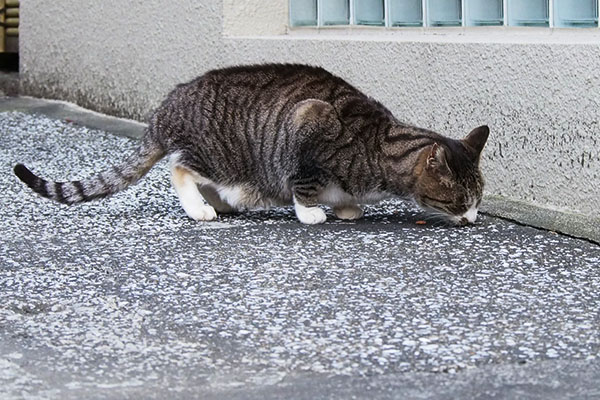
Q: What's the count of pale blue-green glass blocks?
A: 8